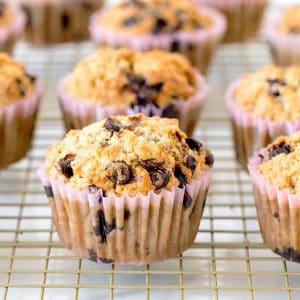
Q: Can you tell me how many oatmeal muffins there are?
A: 10